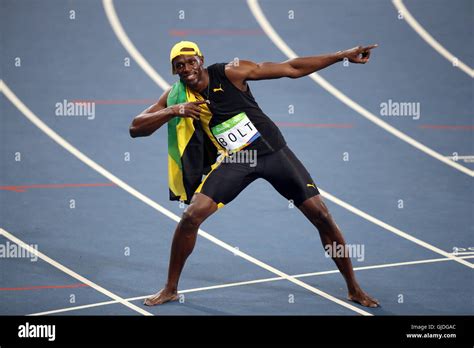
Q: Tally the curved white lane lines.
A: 5